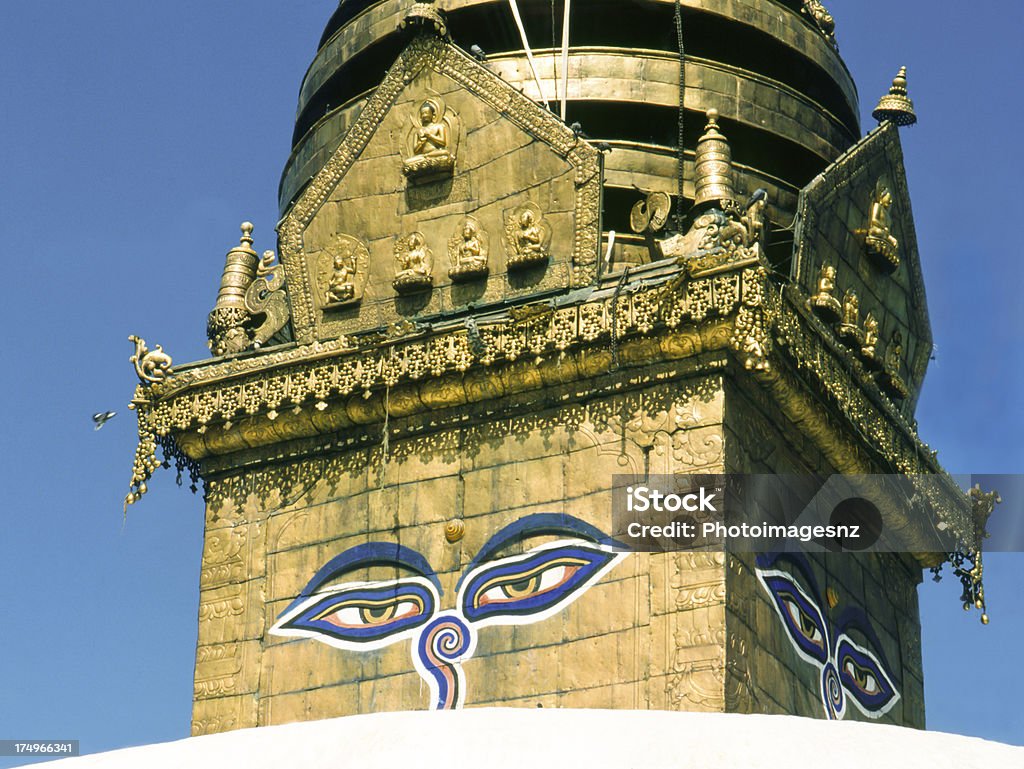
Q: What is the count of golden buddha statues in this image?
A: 10